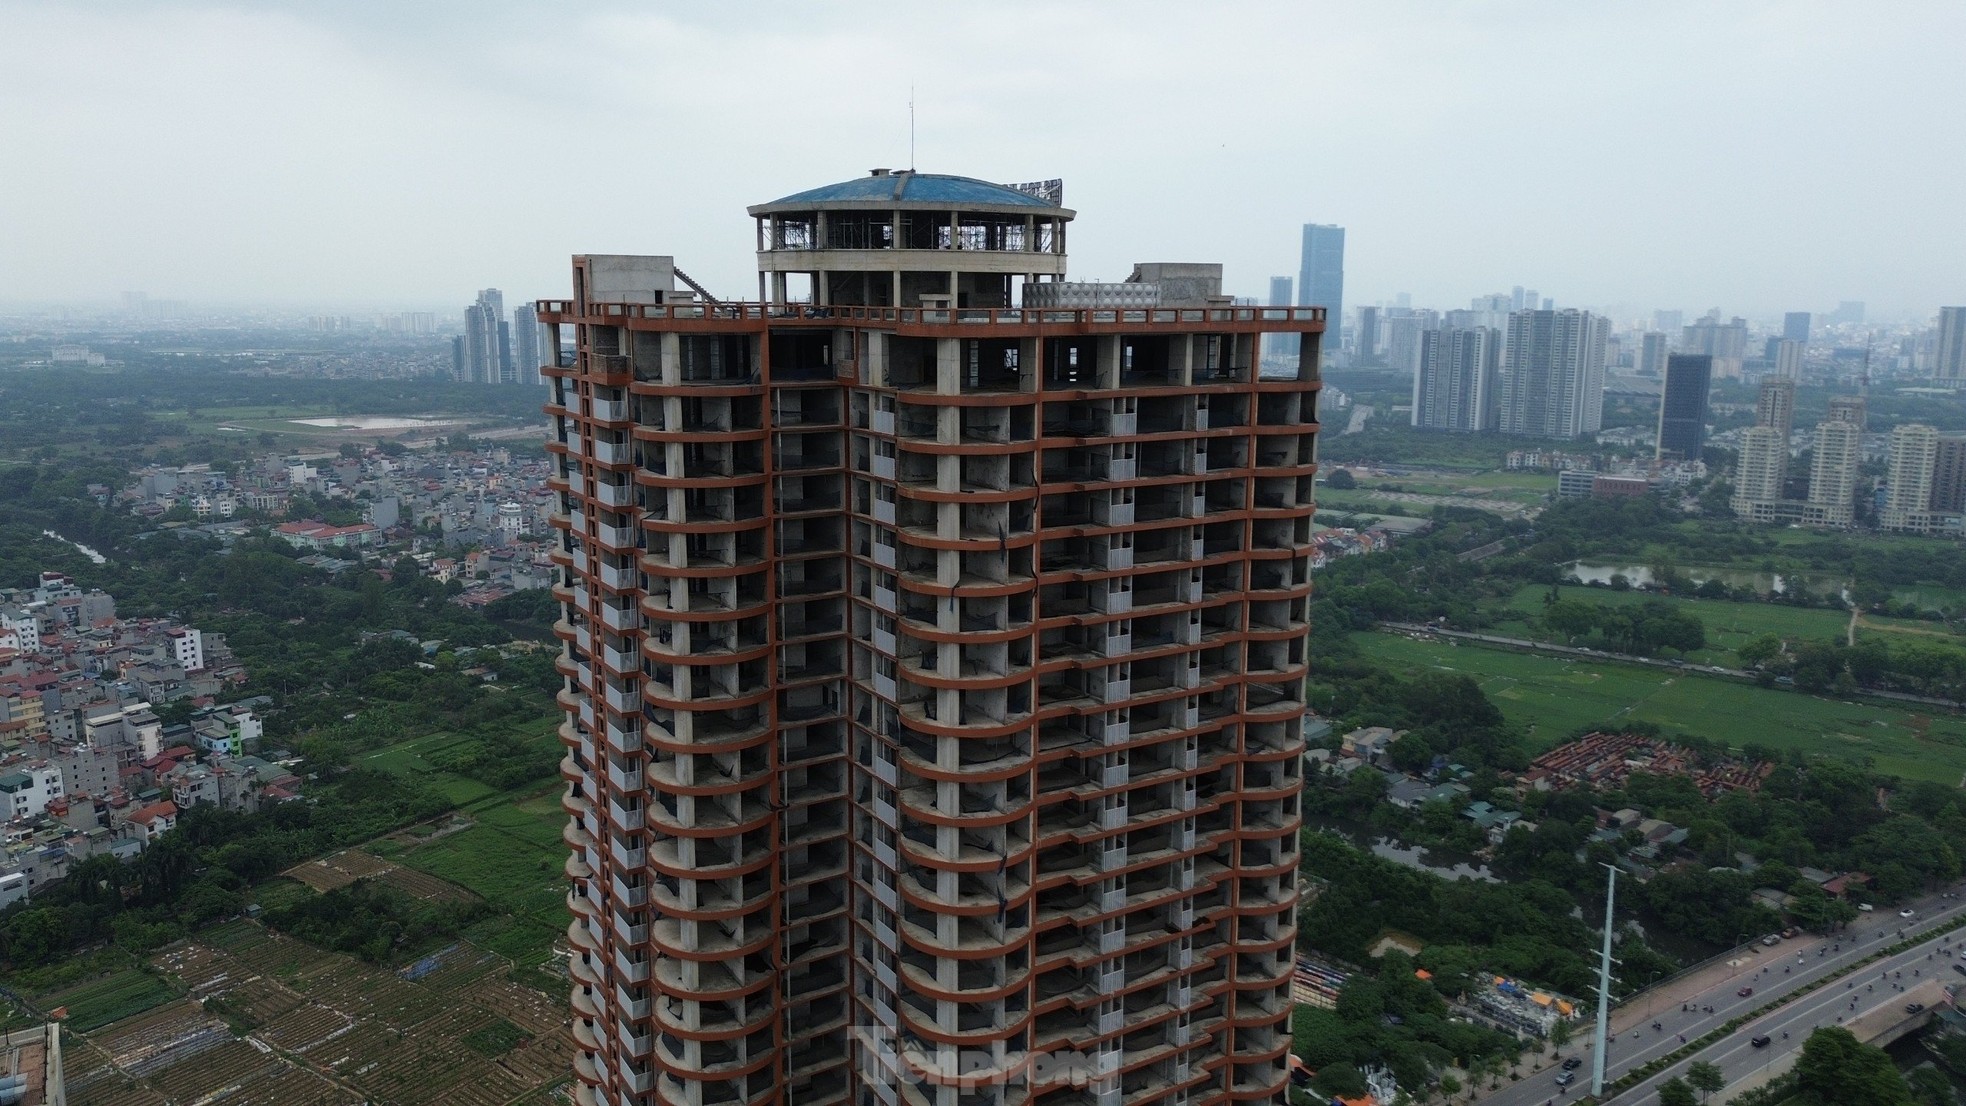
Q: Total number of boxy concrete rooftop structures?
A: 2